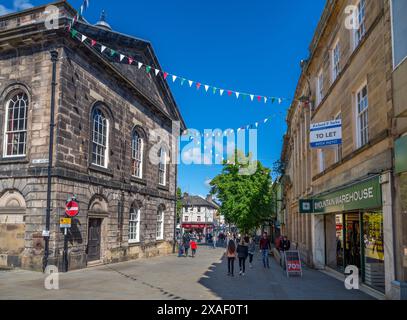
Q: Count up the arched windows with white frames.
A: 6